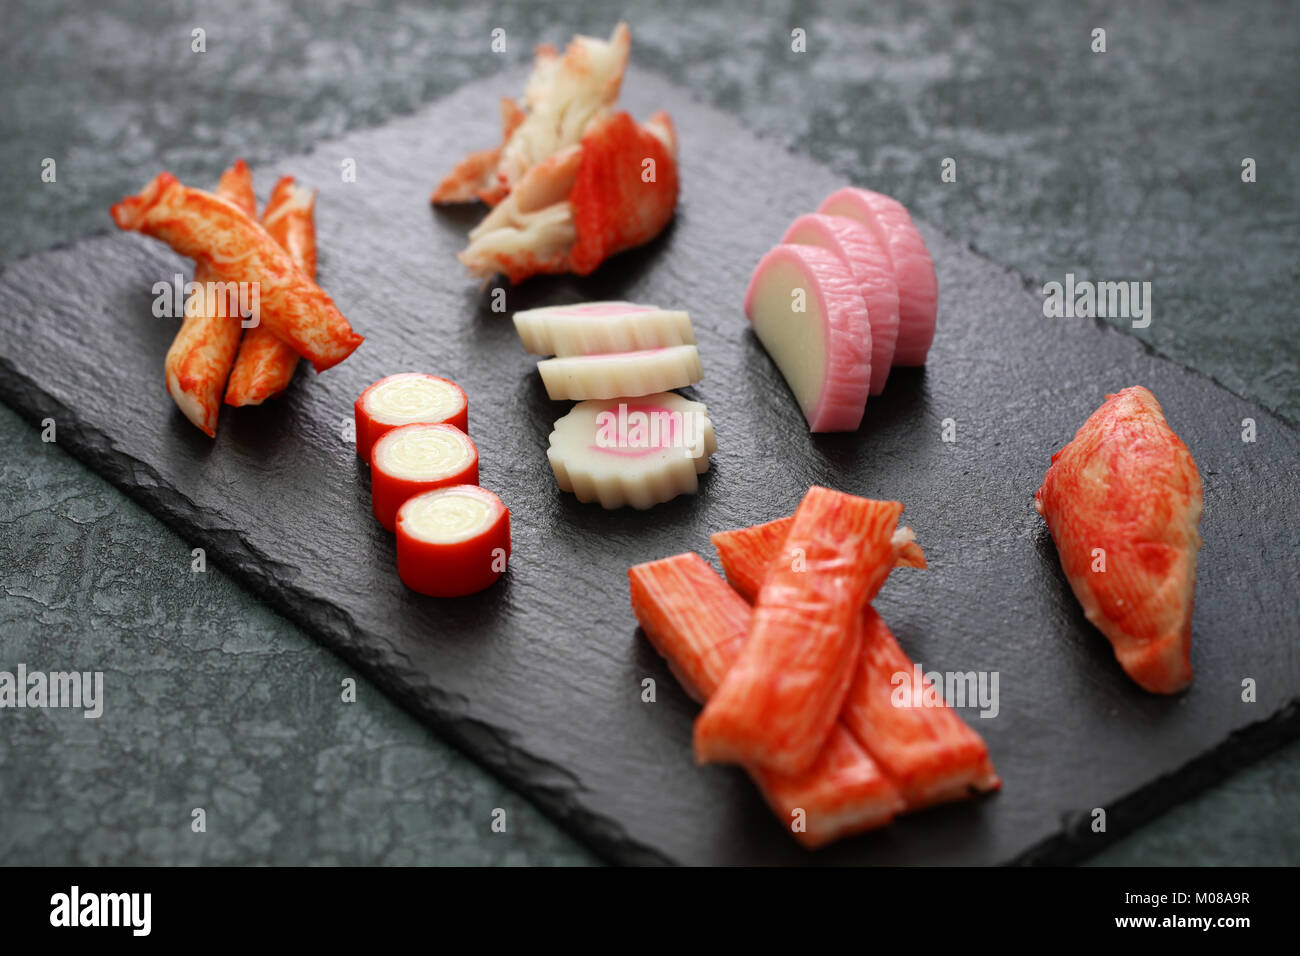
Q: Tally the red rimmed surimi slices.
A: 3